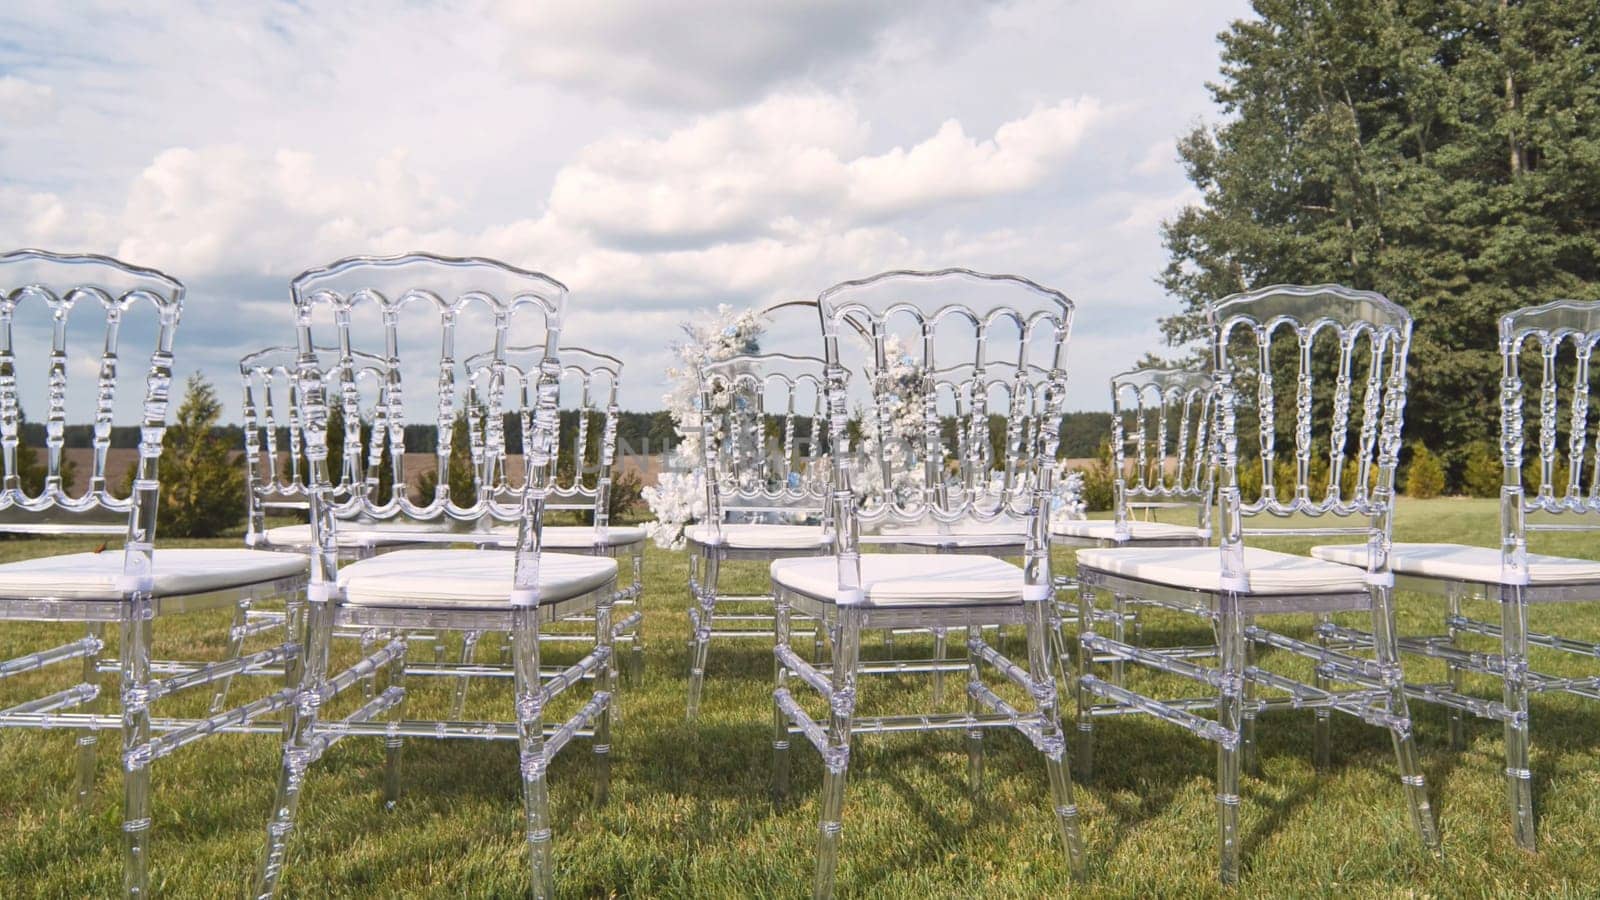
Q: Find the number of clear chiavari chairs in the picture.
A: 10